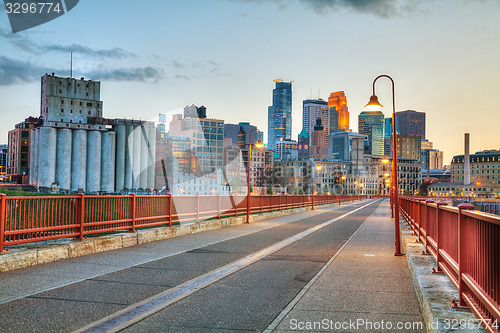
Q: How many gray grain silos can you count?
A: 12